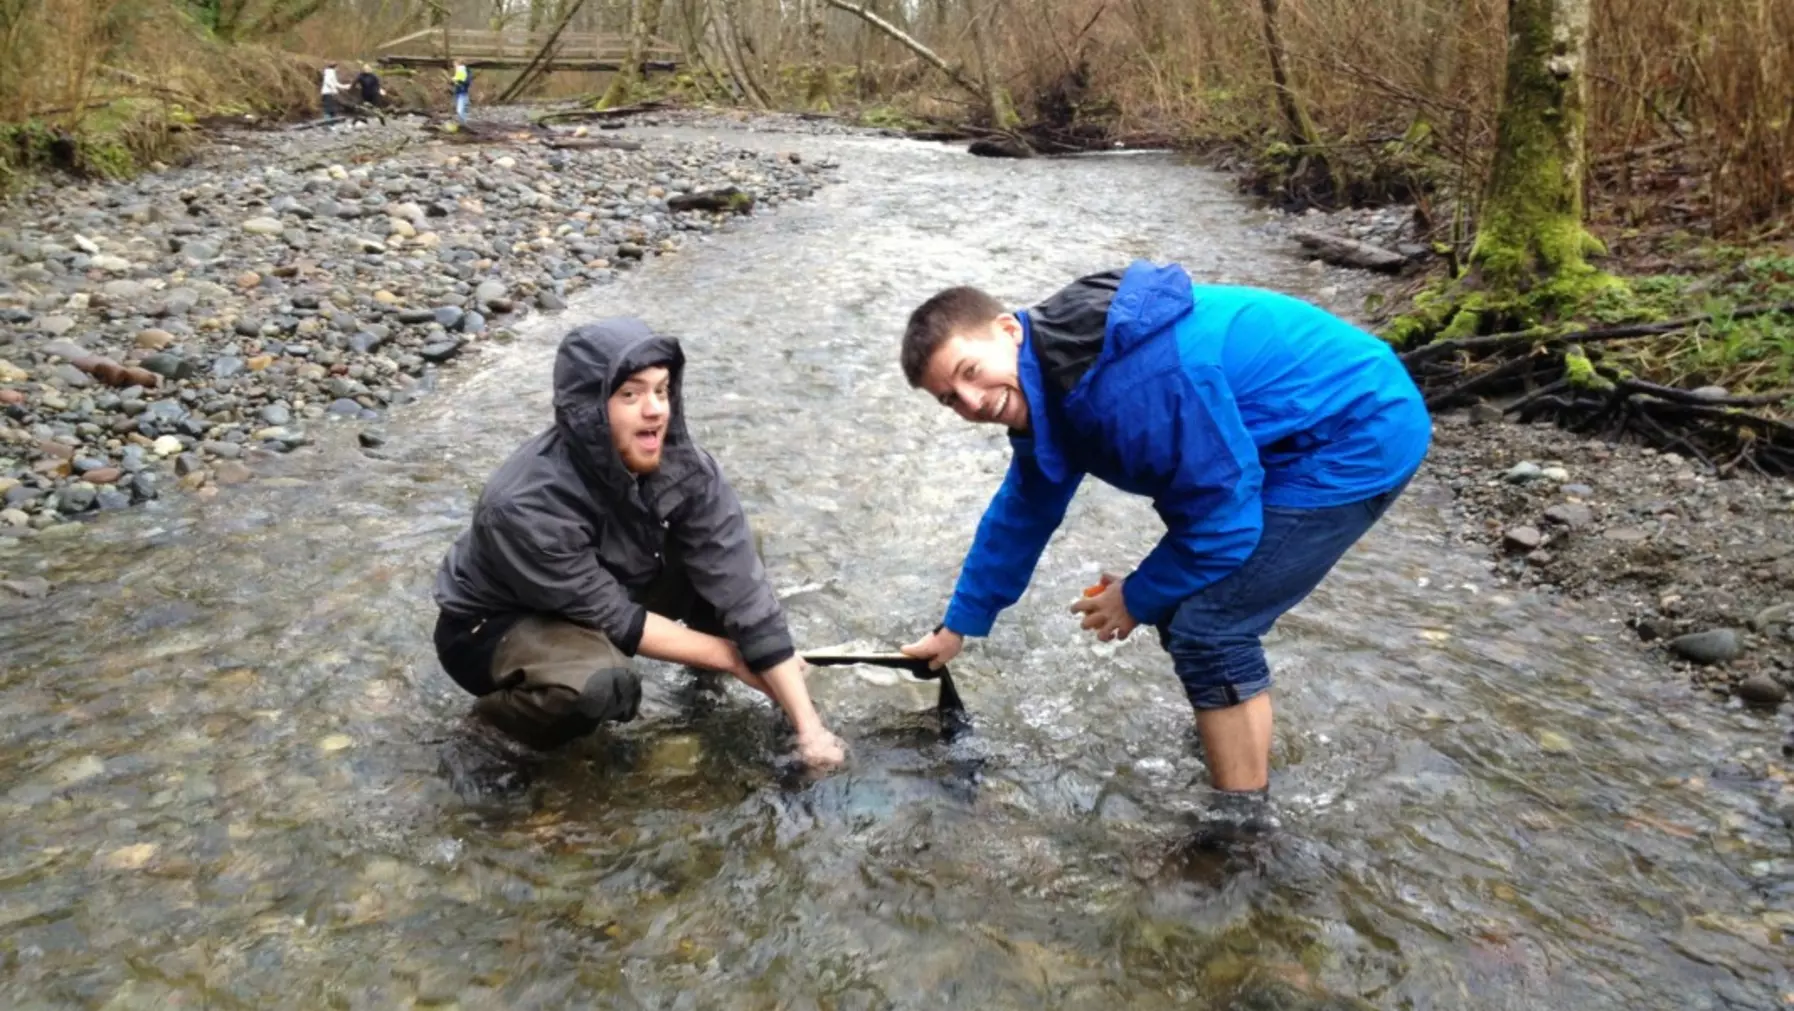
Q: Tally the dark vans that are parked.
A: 0